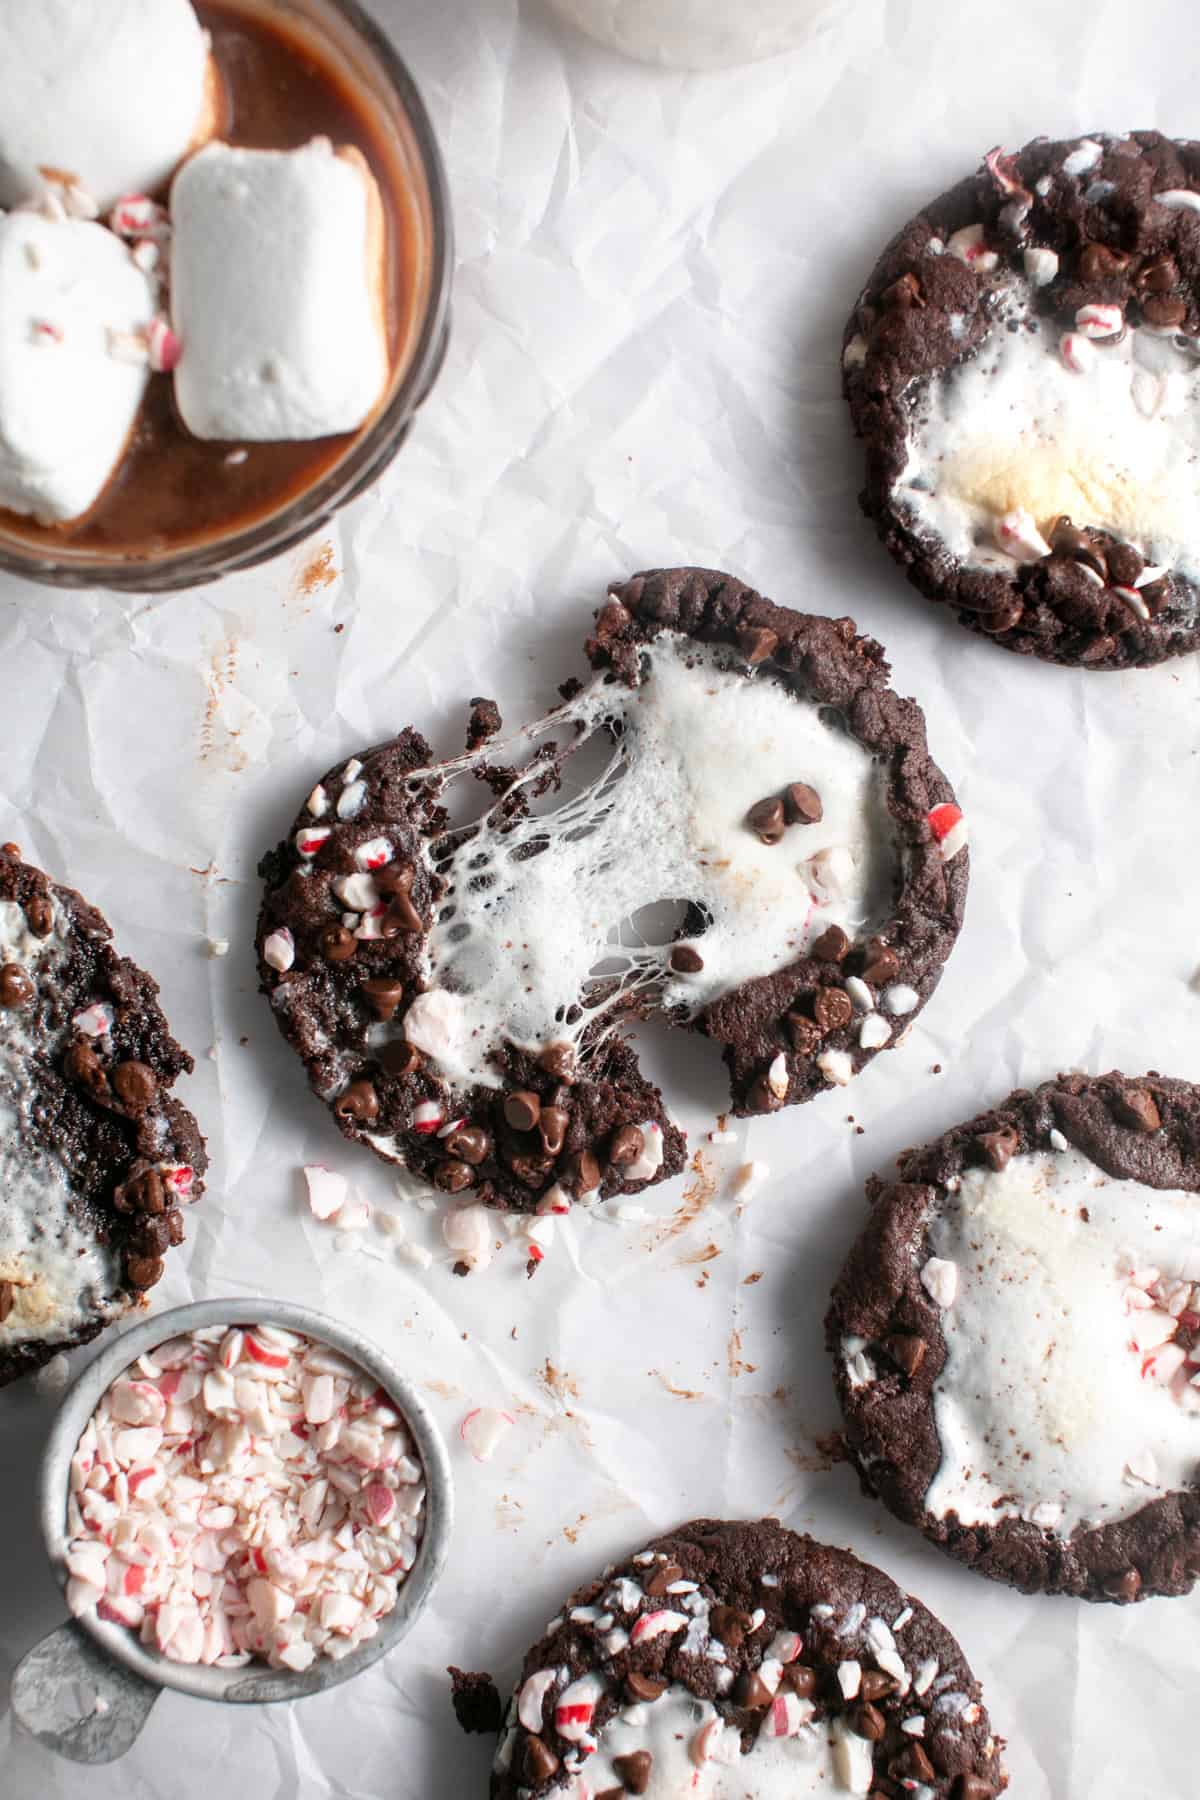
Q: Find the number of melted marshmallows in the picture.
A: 5